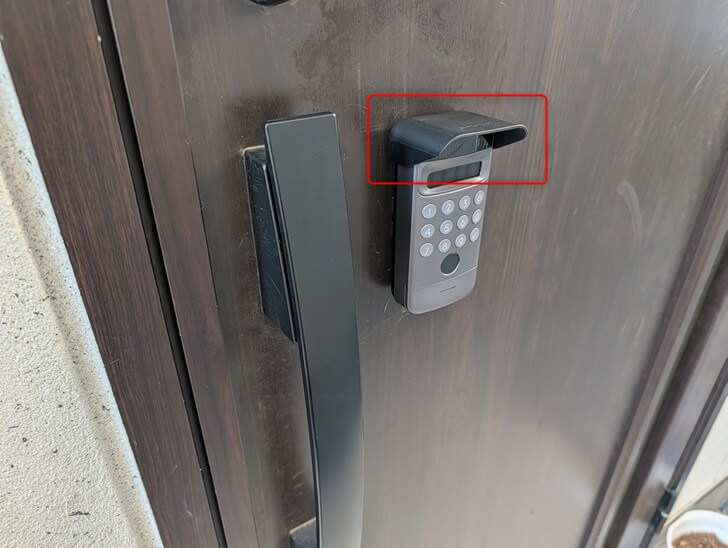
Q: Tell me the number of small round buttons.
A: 12